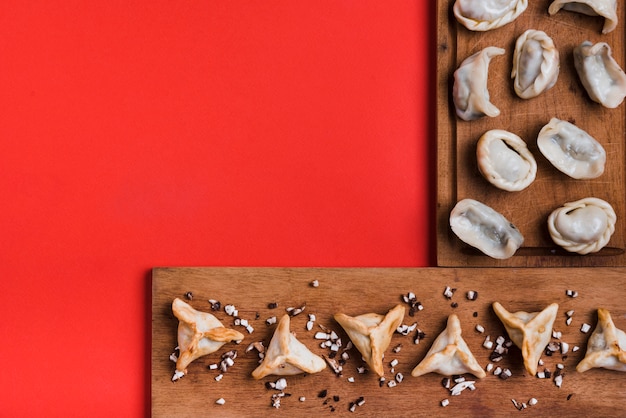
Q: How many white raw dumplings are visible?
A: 9